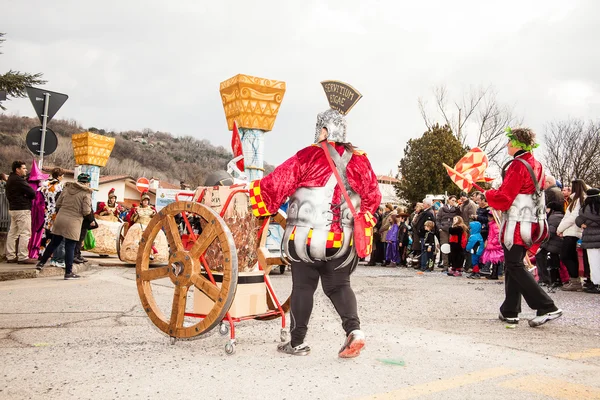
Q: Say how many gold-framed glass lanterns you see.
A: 0